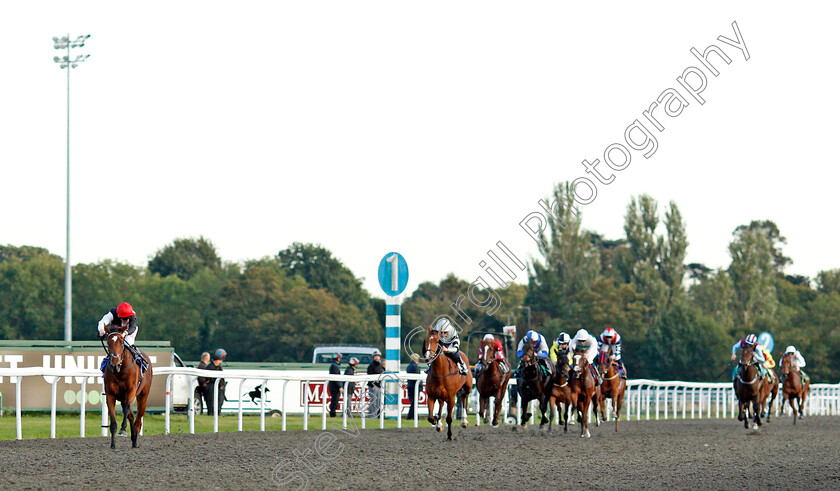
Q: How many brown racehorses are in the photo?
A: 9